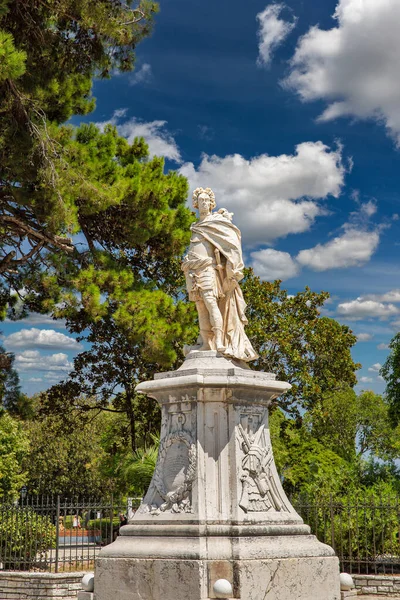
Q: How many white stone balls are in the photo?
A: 3